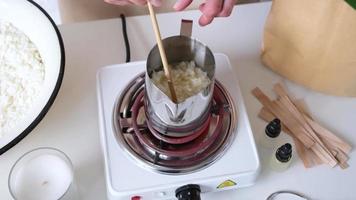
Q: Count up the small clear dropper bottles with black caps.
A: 2